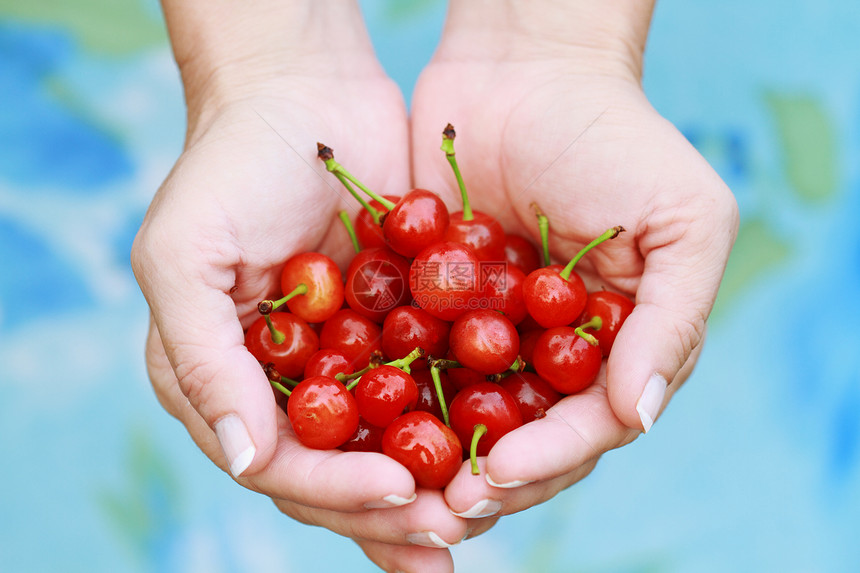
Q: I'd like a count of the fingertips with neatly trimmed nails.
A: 6